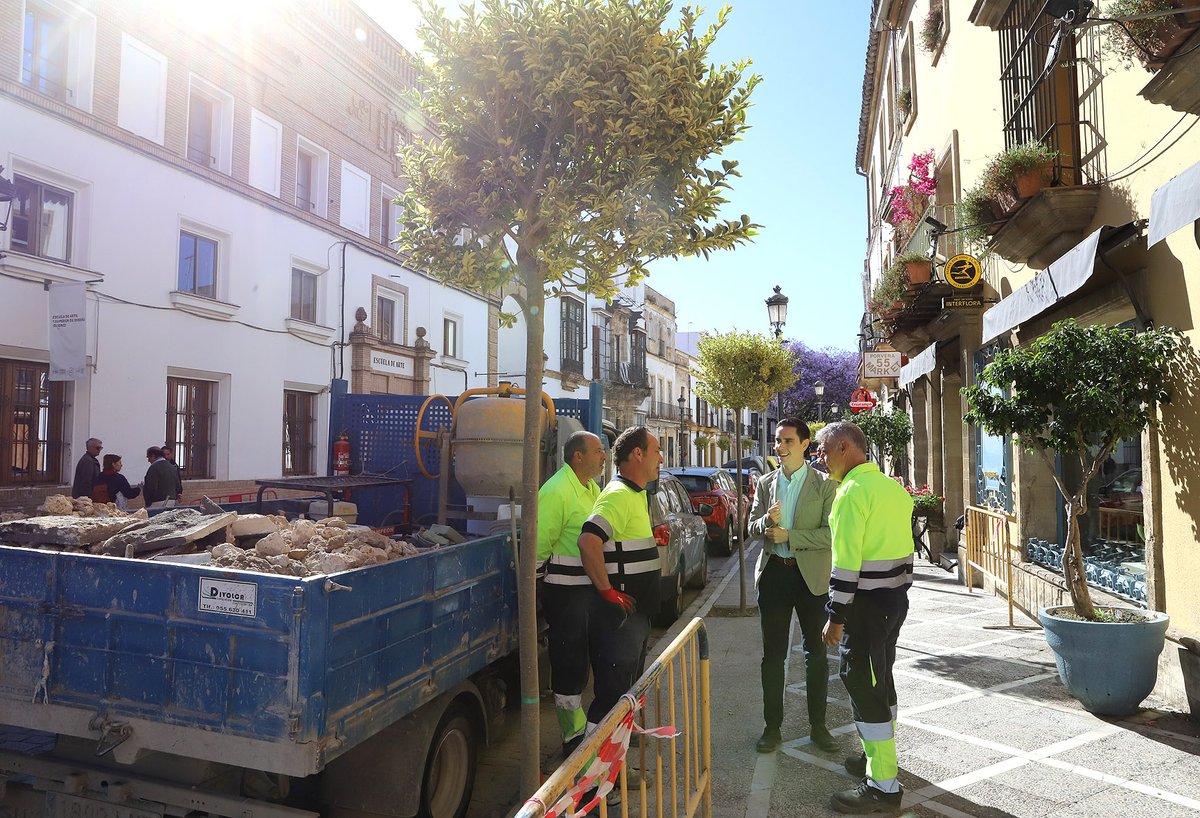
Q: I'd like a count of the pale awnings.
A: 3